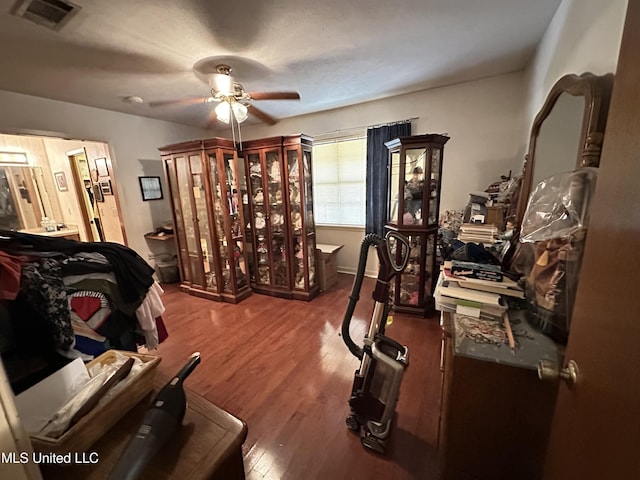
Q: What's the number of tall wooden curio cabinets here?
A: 3